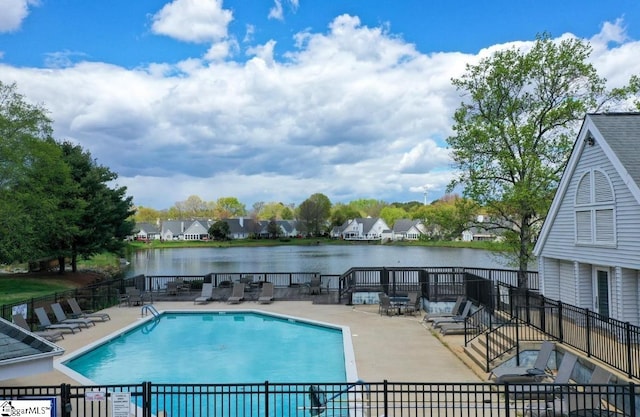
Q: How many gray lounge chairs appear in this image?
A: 13